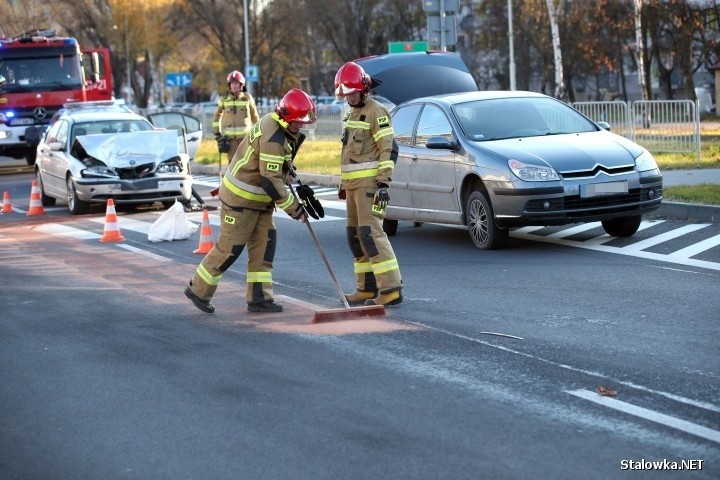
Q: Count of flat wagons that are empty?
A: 0